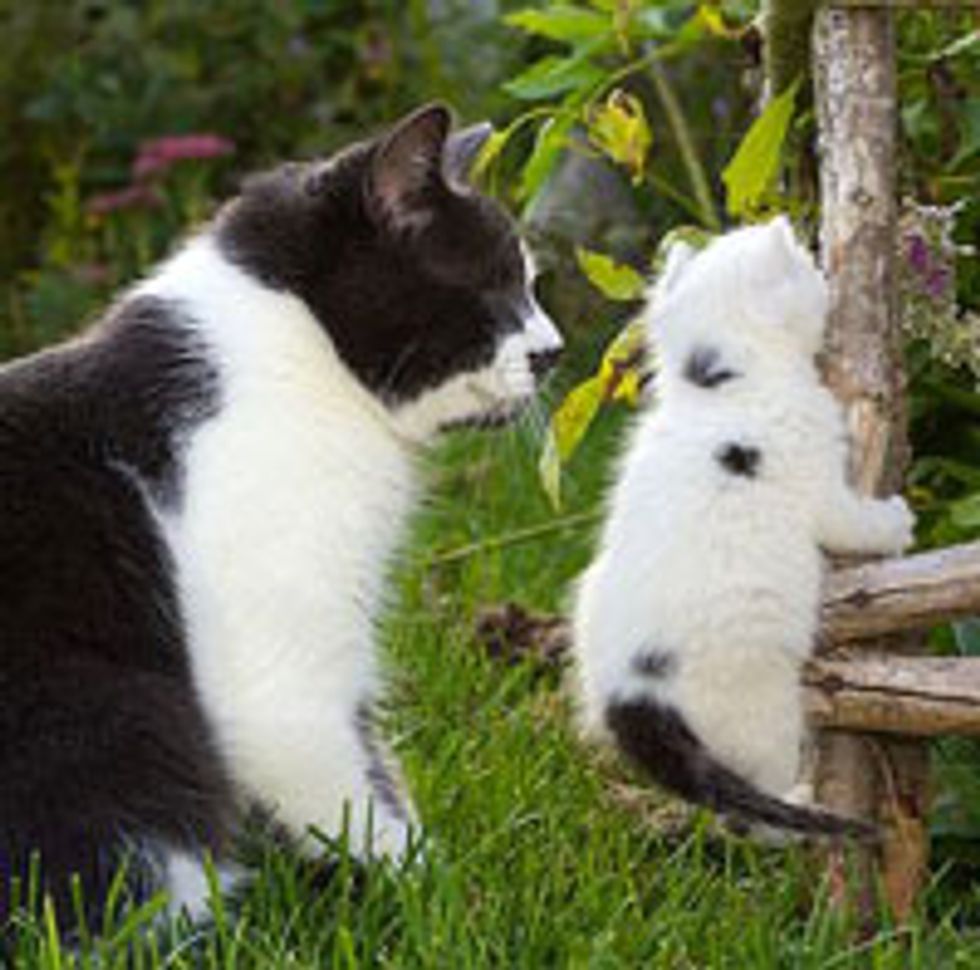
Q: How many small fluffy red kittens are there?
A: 0